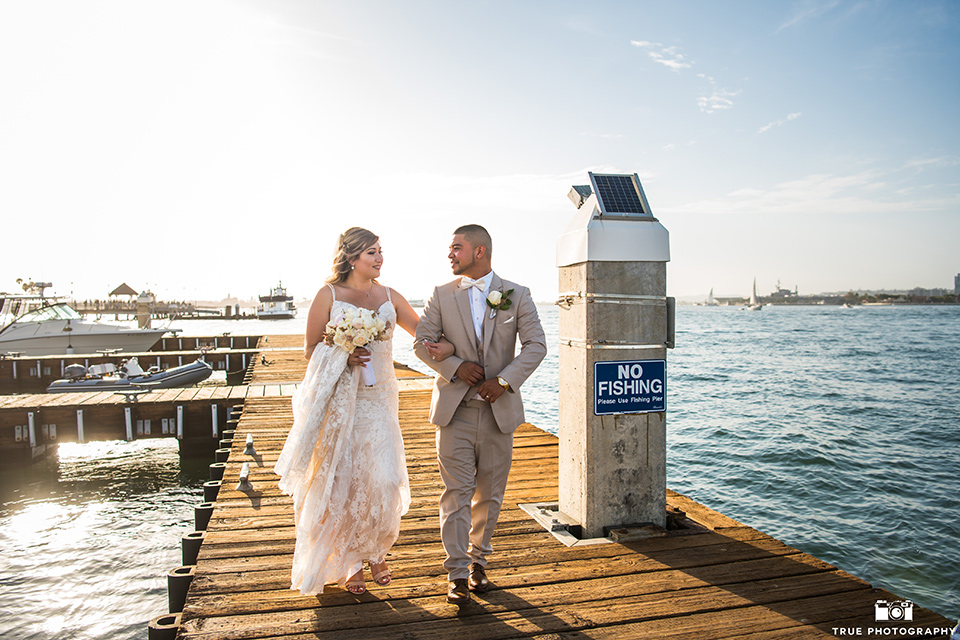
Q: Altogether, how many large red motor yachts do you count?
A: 0